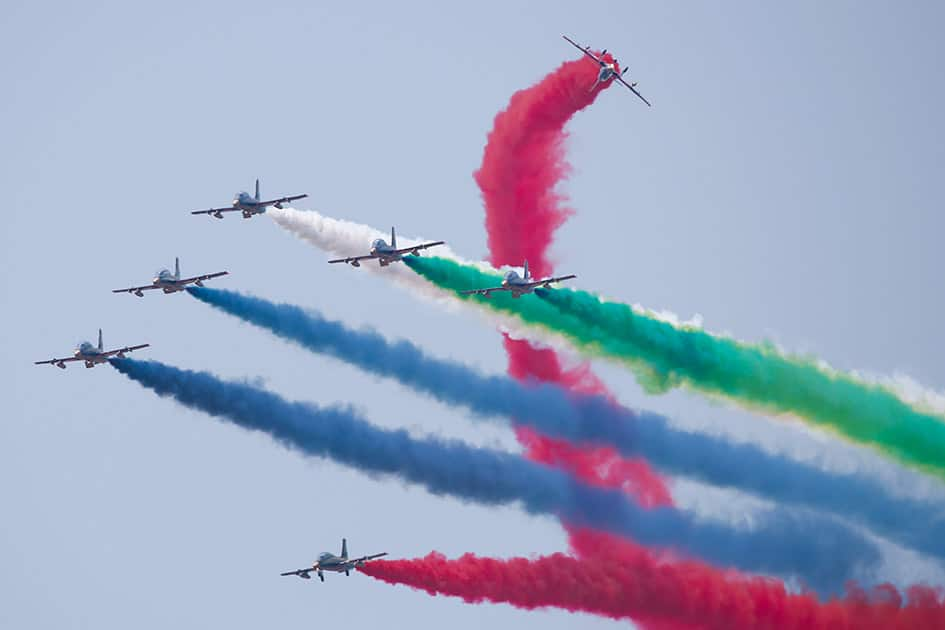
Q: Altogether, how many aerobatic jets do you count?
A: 7